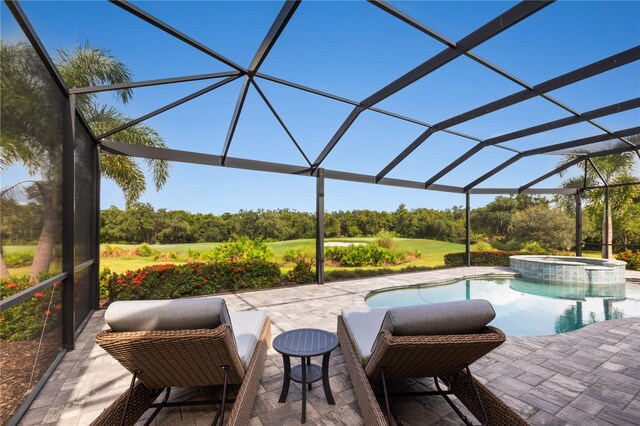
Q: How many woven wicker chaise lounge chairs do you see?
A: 2